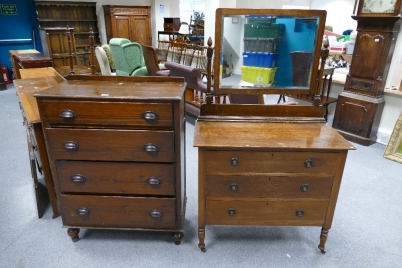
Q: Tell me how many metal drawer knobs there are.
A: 14